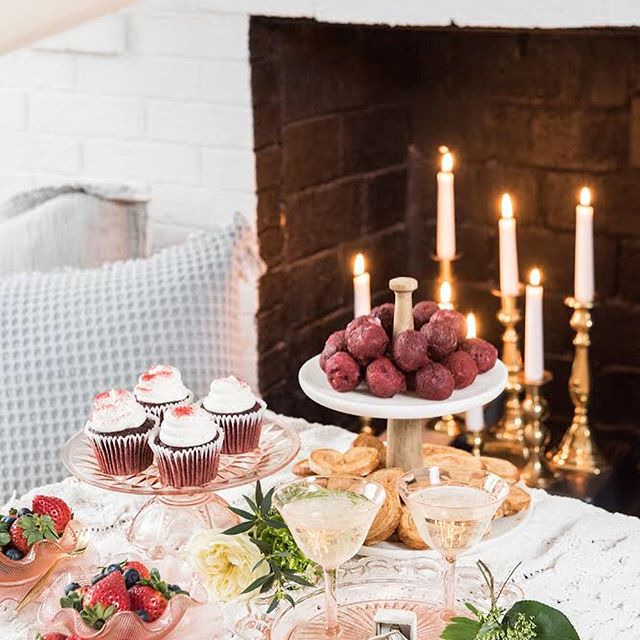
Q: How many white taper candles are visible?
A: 7